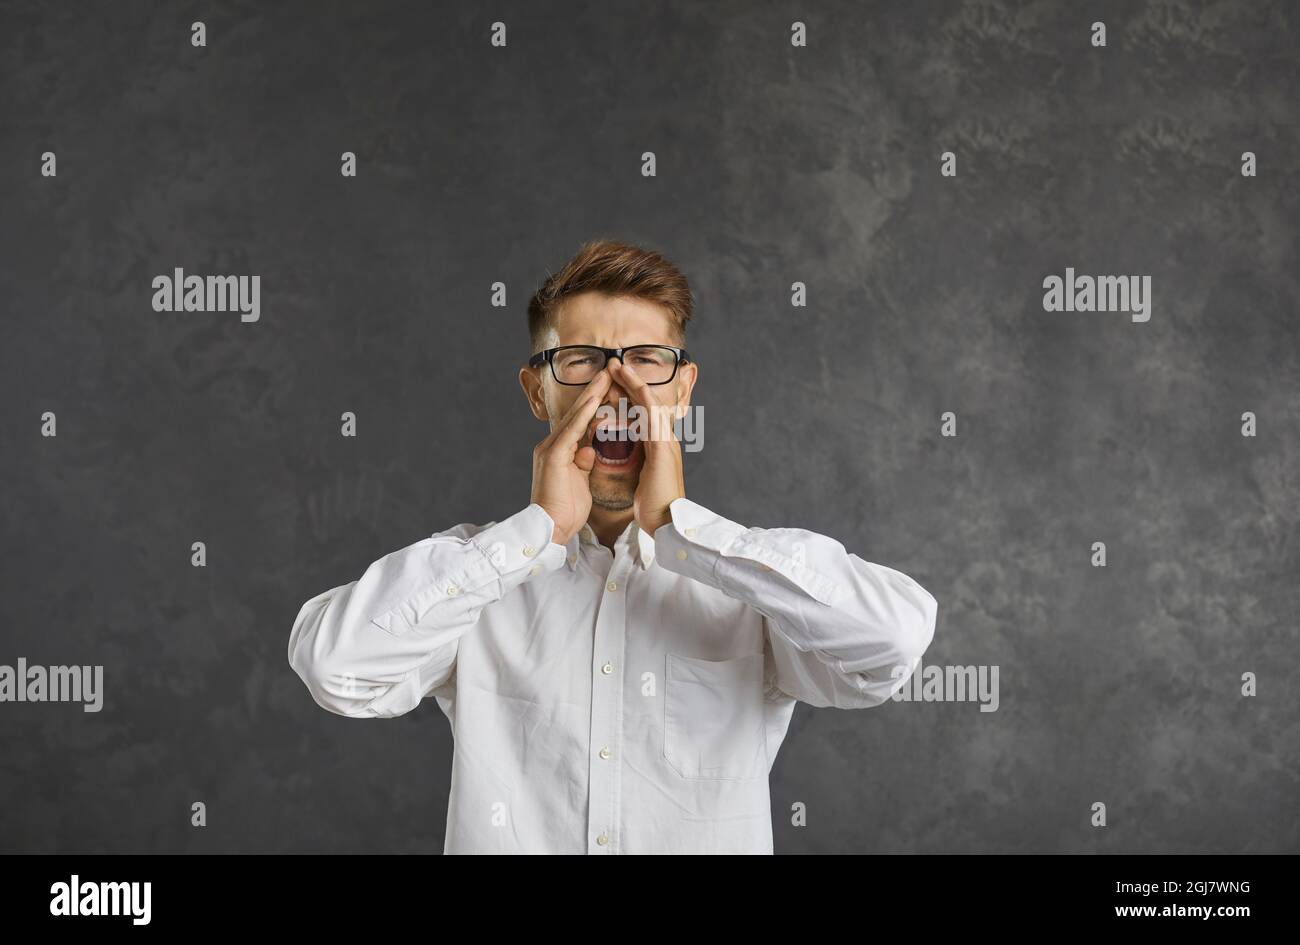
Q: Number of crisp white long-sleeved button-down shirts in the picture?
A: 1